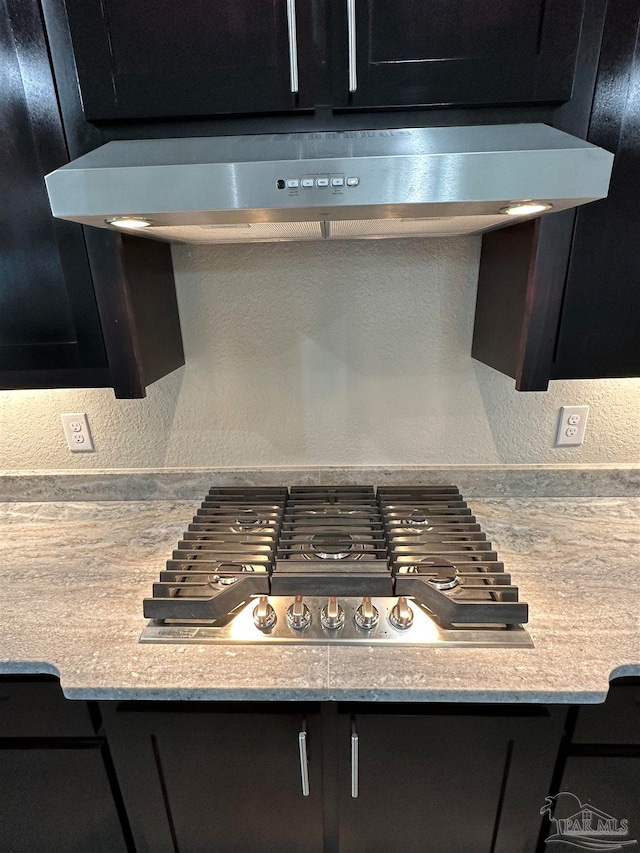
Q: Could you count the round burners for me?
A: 5